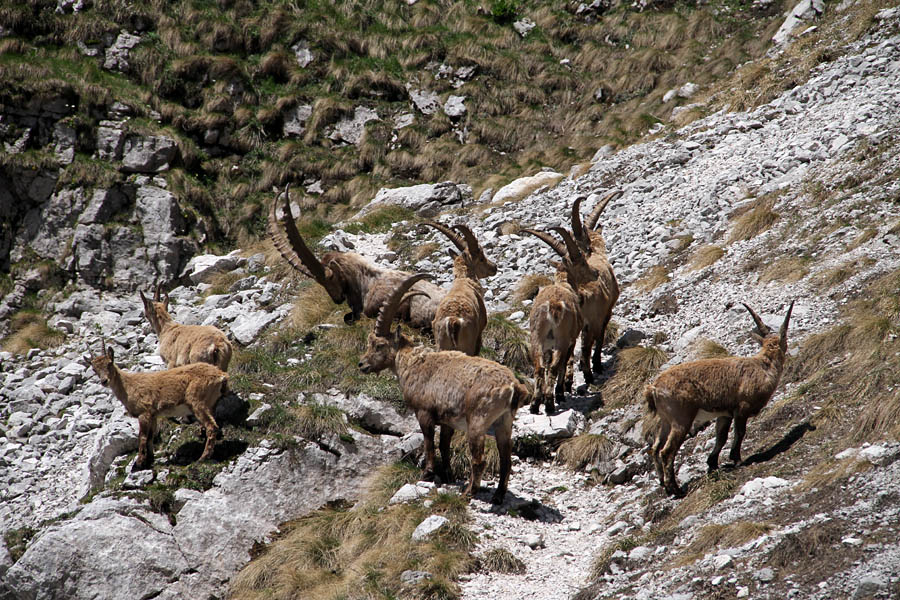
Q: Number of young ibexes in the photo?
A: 2